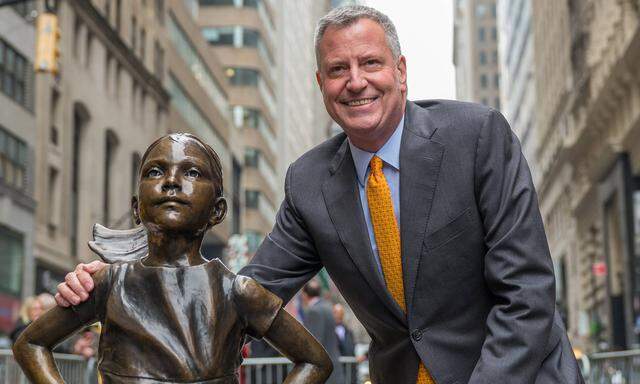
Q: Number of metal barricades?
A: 3